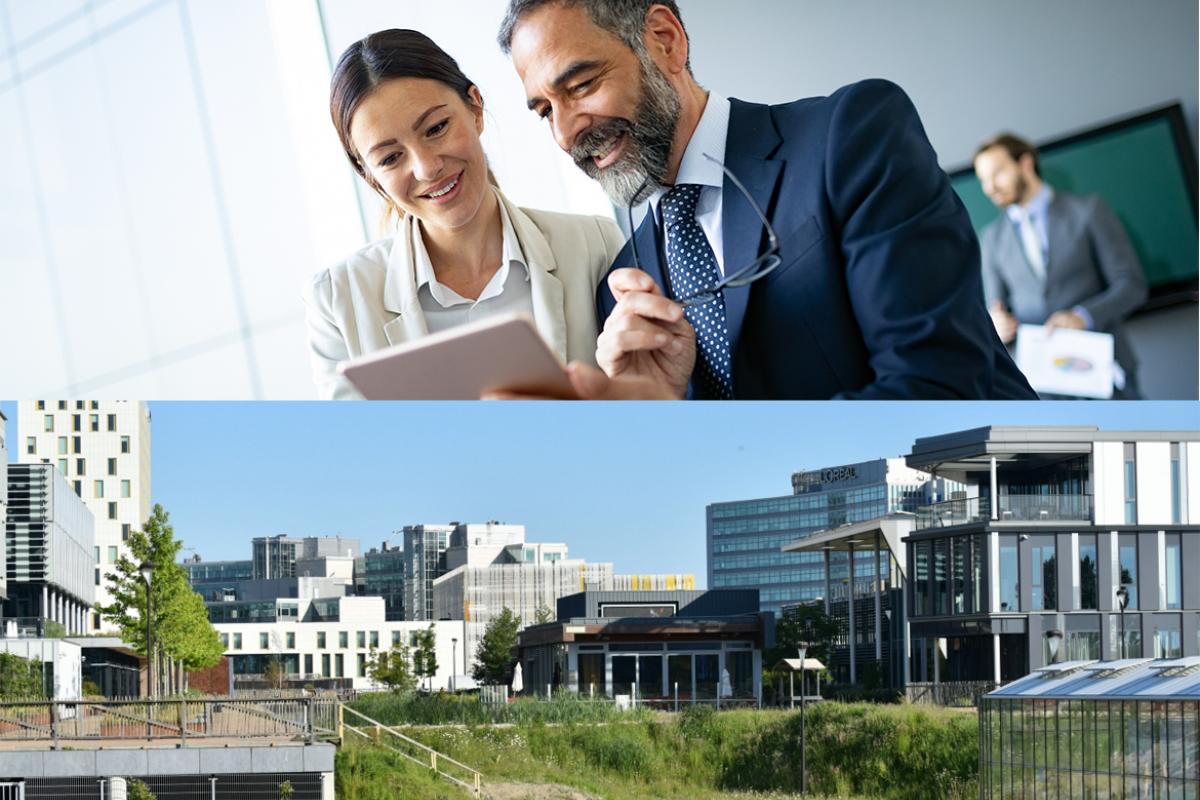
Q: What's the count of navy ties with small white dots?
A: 1